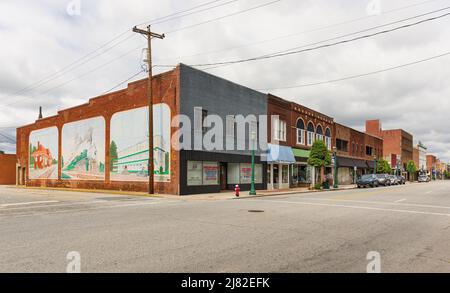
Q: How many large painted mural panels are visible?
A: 3